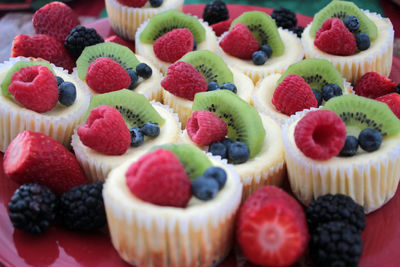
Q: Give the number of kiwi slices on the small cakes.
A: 11